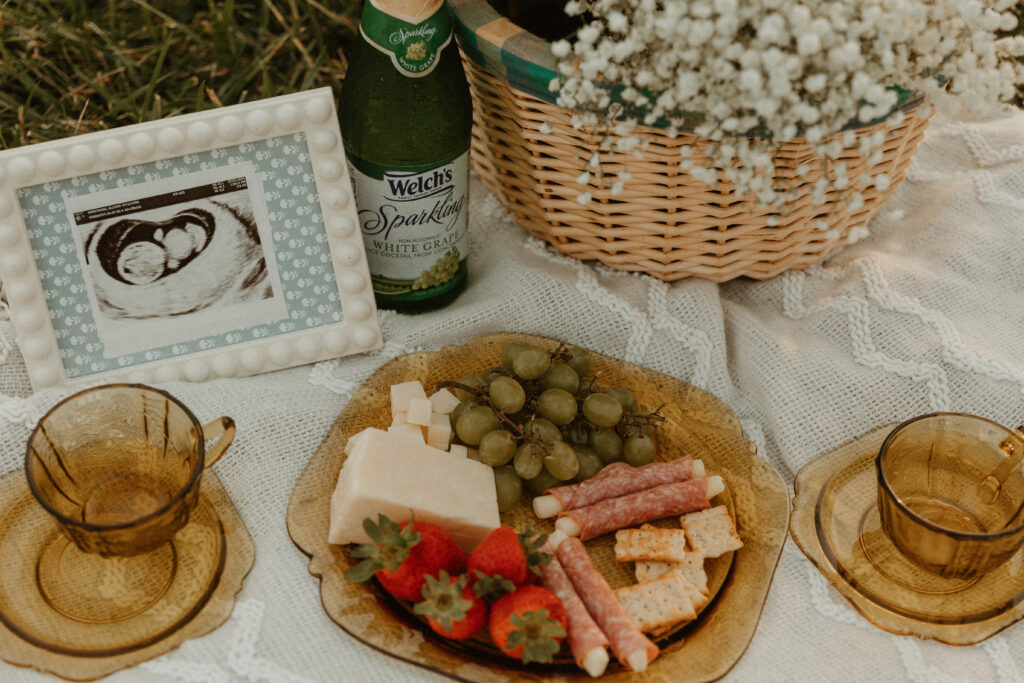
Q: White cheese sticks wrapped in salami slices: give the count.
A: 4